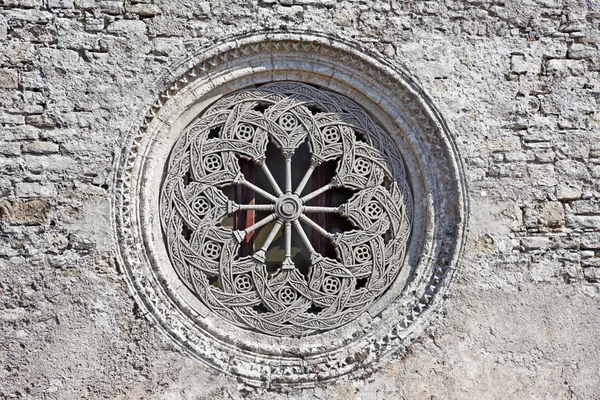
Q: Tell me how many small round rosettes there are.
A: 12